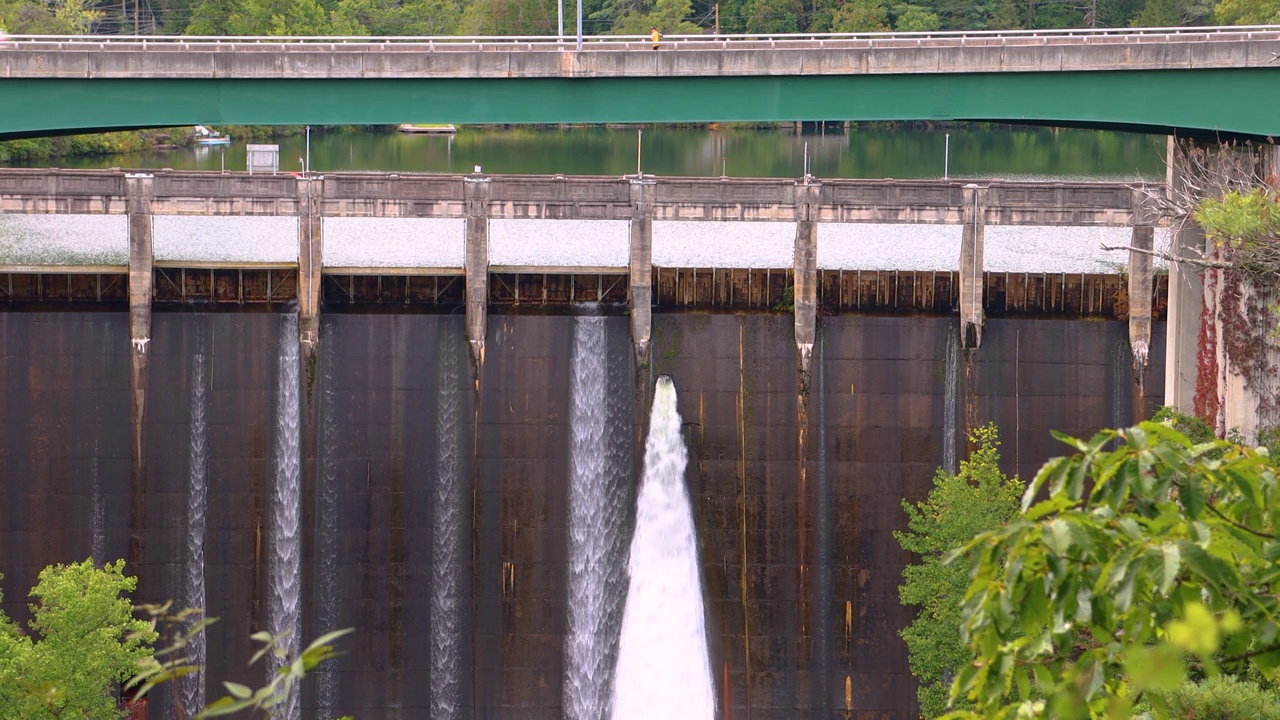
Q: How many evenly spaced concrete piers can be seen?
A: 7